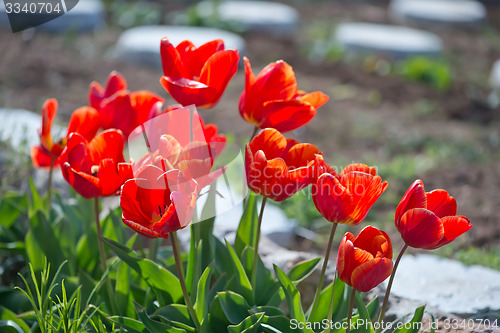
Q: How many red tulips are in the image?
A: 12